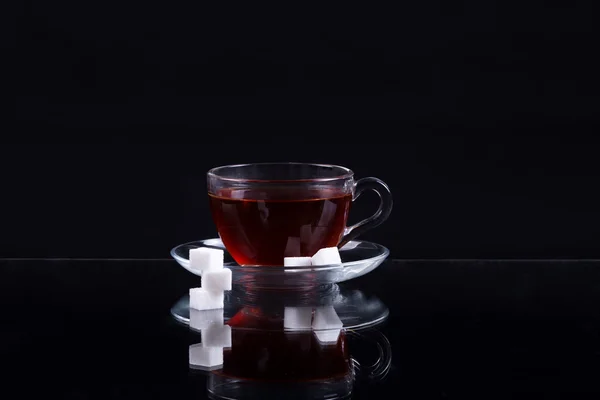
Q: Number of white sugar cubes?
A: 5